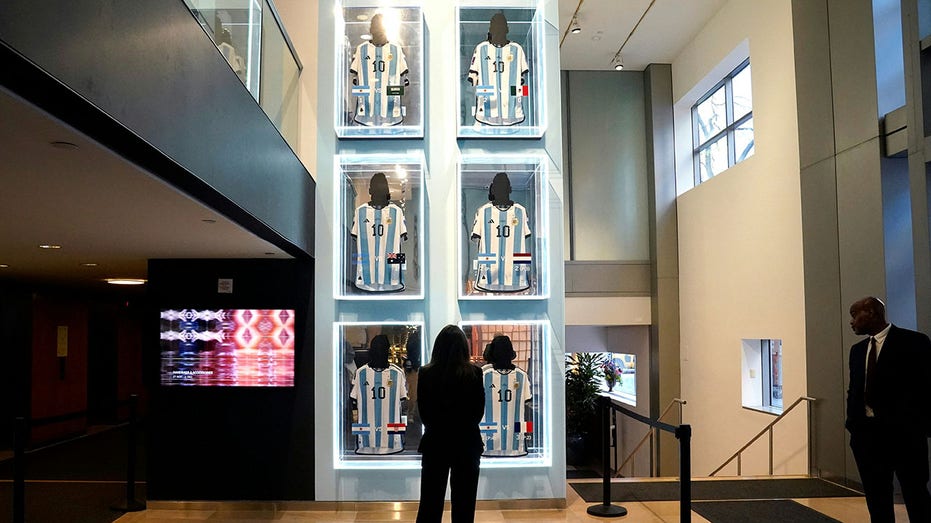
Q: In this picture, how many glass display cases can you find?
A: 6